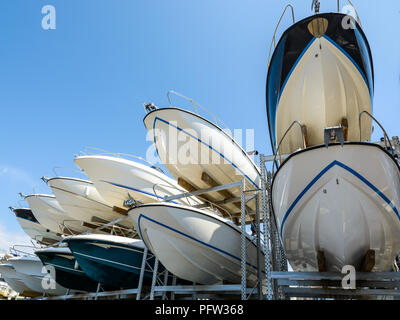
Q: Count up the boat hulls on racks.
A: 12